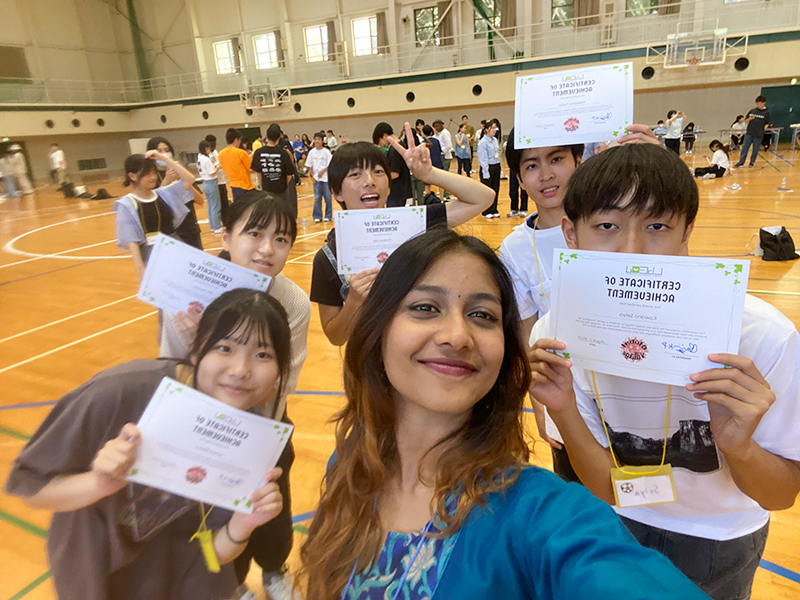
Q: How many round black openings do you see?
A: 12